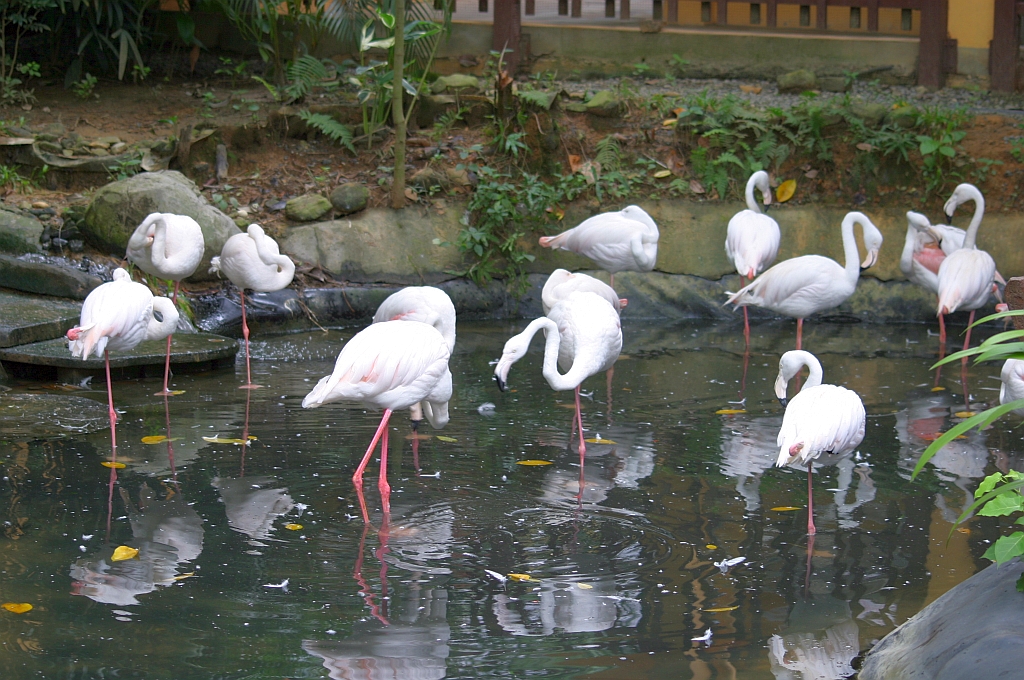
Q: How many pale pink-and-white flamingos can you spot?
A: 14